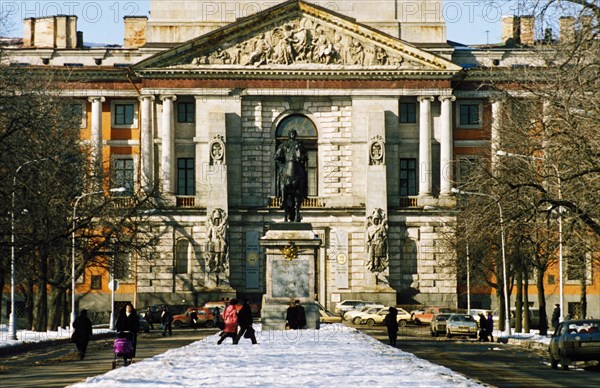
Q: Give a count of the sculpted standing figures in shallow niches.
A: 2